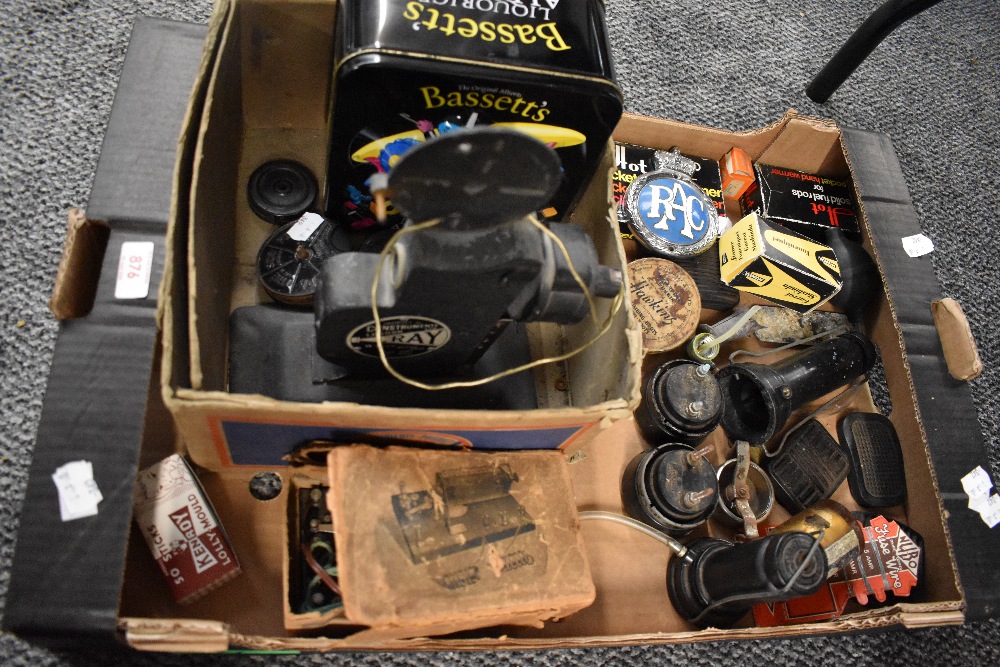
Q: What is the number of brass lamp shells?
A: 1